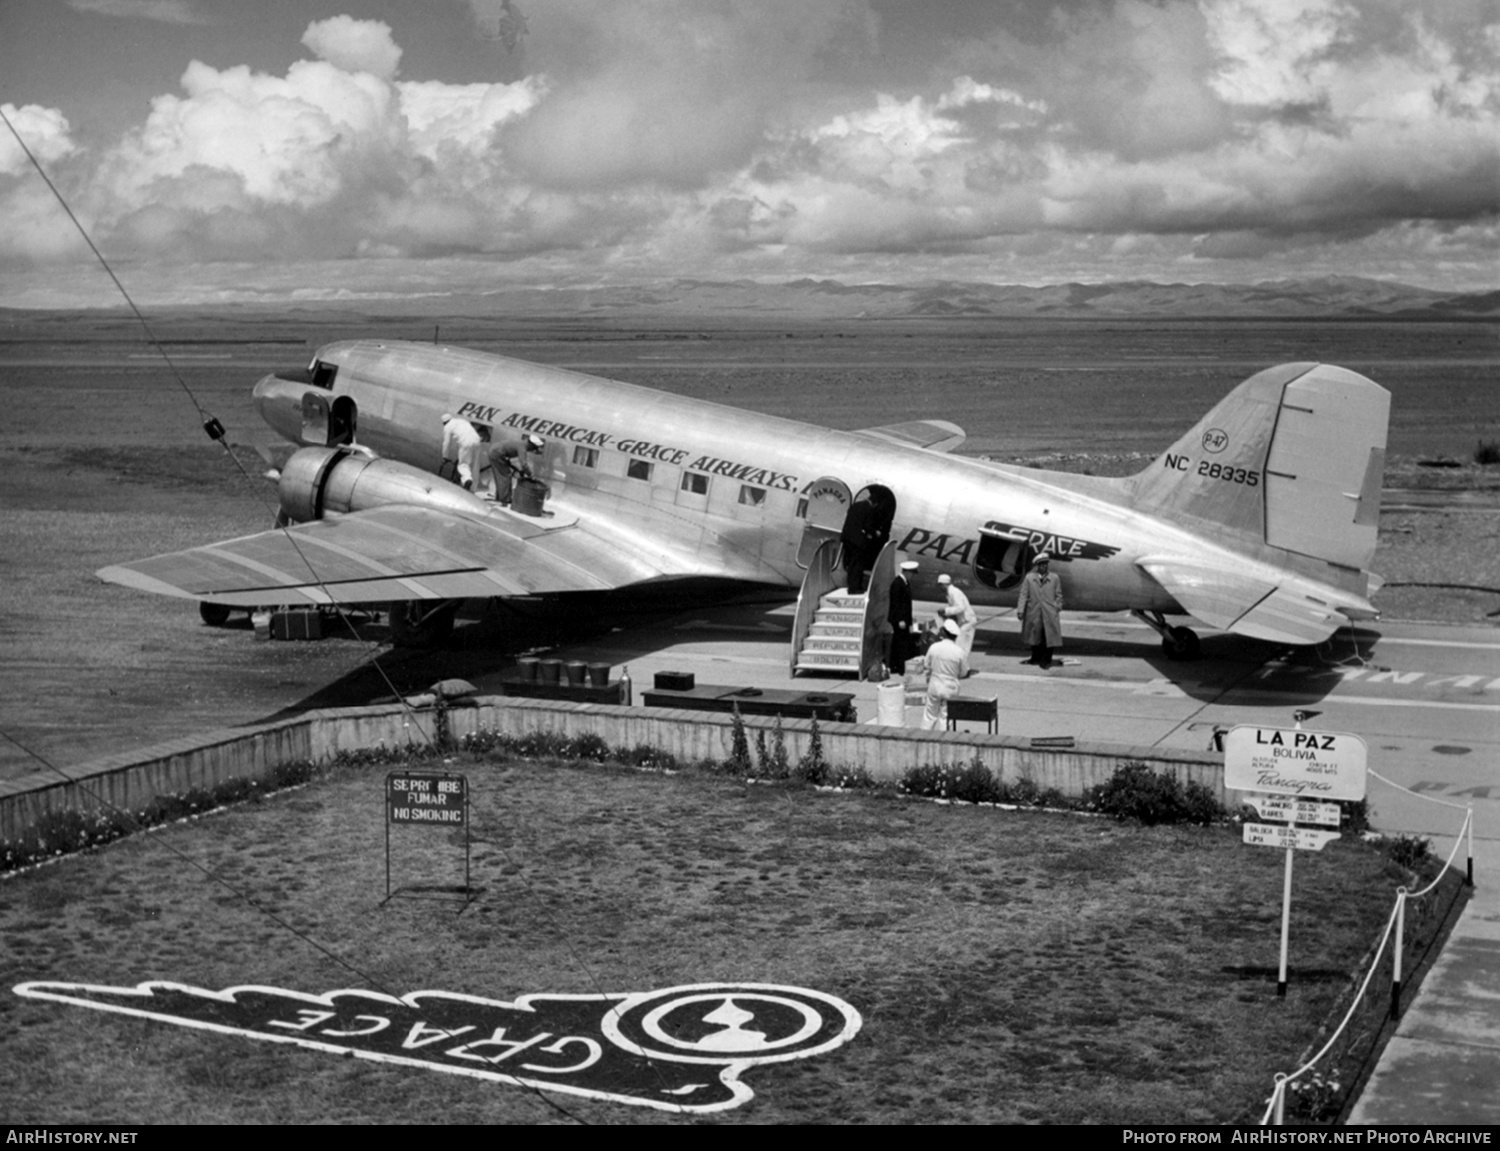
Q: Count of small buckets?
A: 4